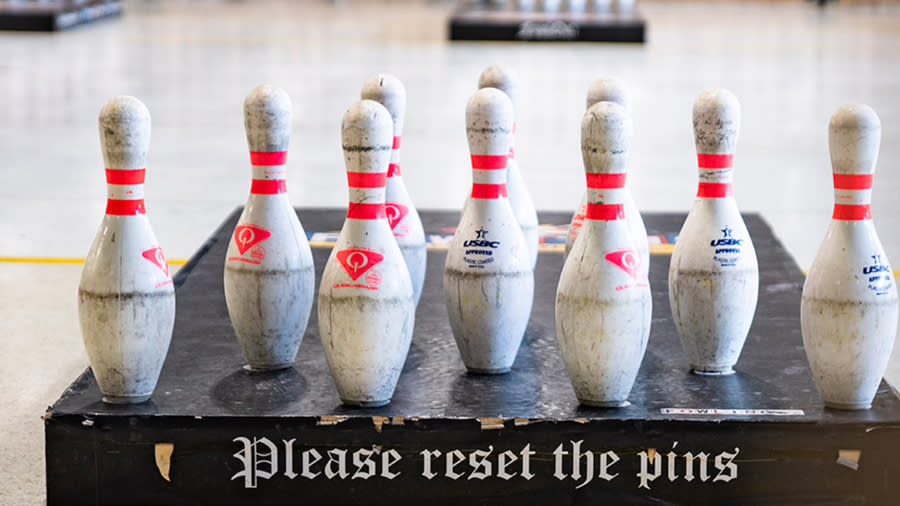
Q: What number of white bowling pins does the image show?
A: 10